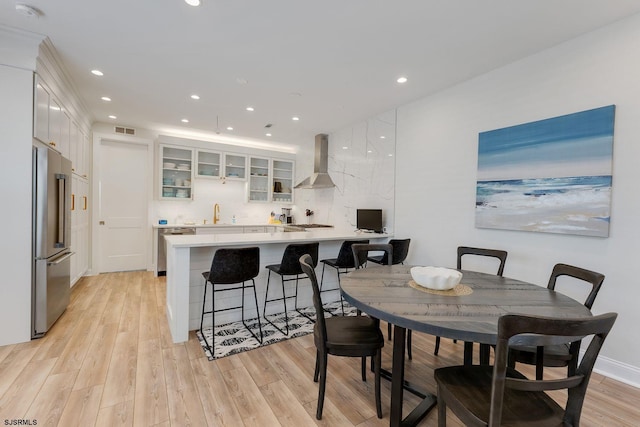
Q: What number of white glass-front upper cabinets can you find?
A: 5